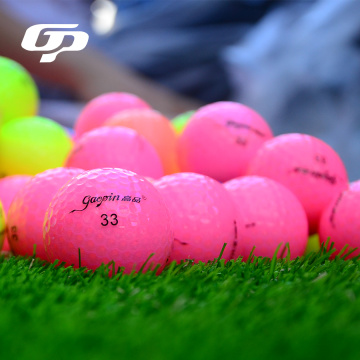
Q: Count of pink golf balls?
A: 10